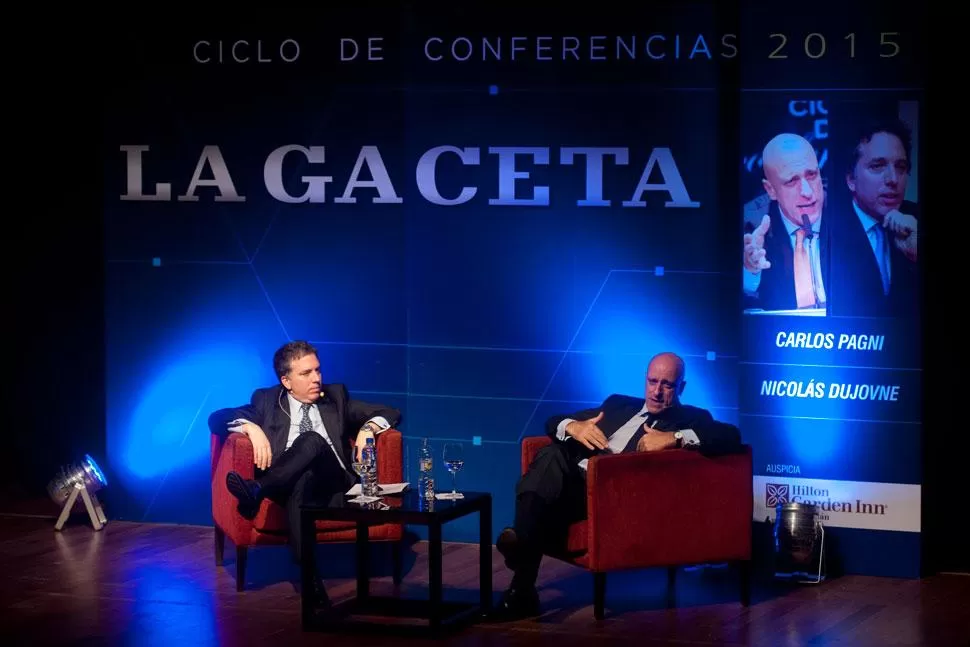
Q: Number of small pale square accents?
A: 5